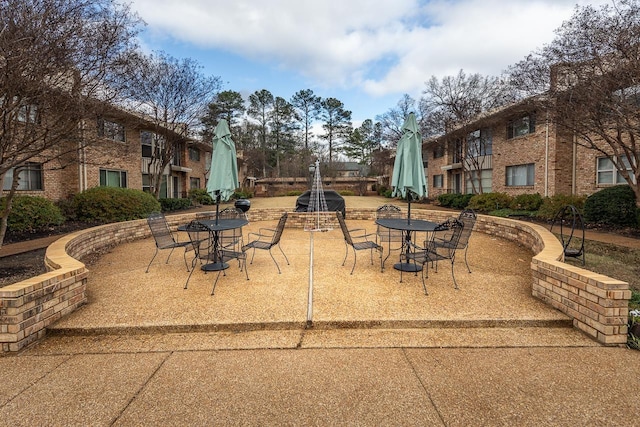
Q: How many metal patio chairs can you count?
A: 8